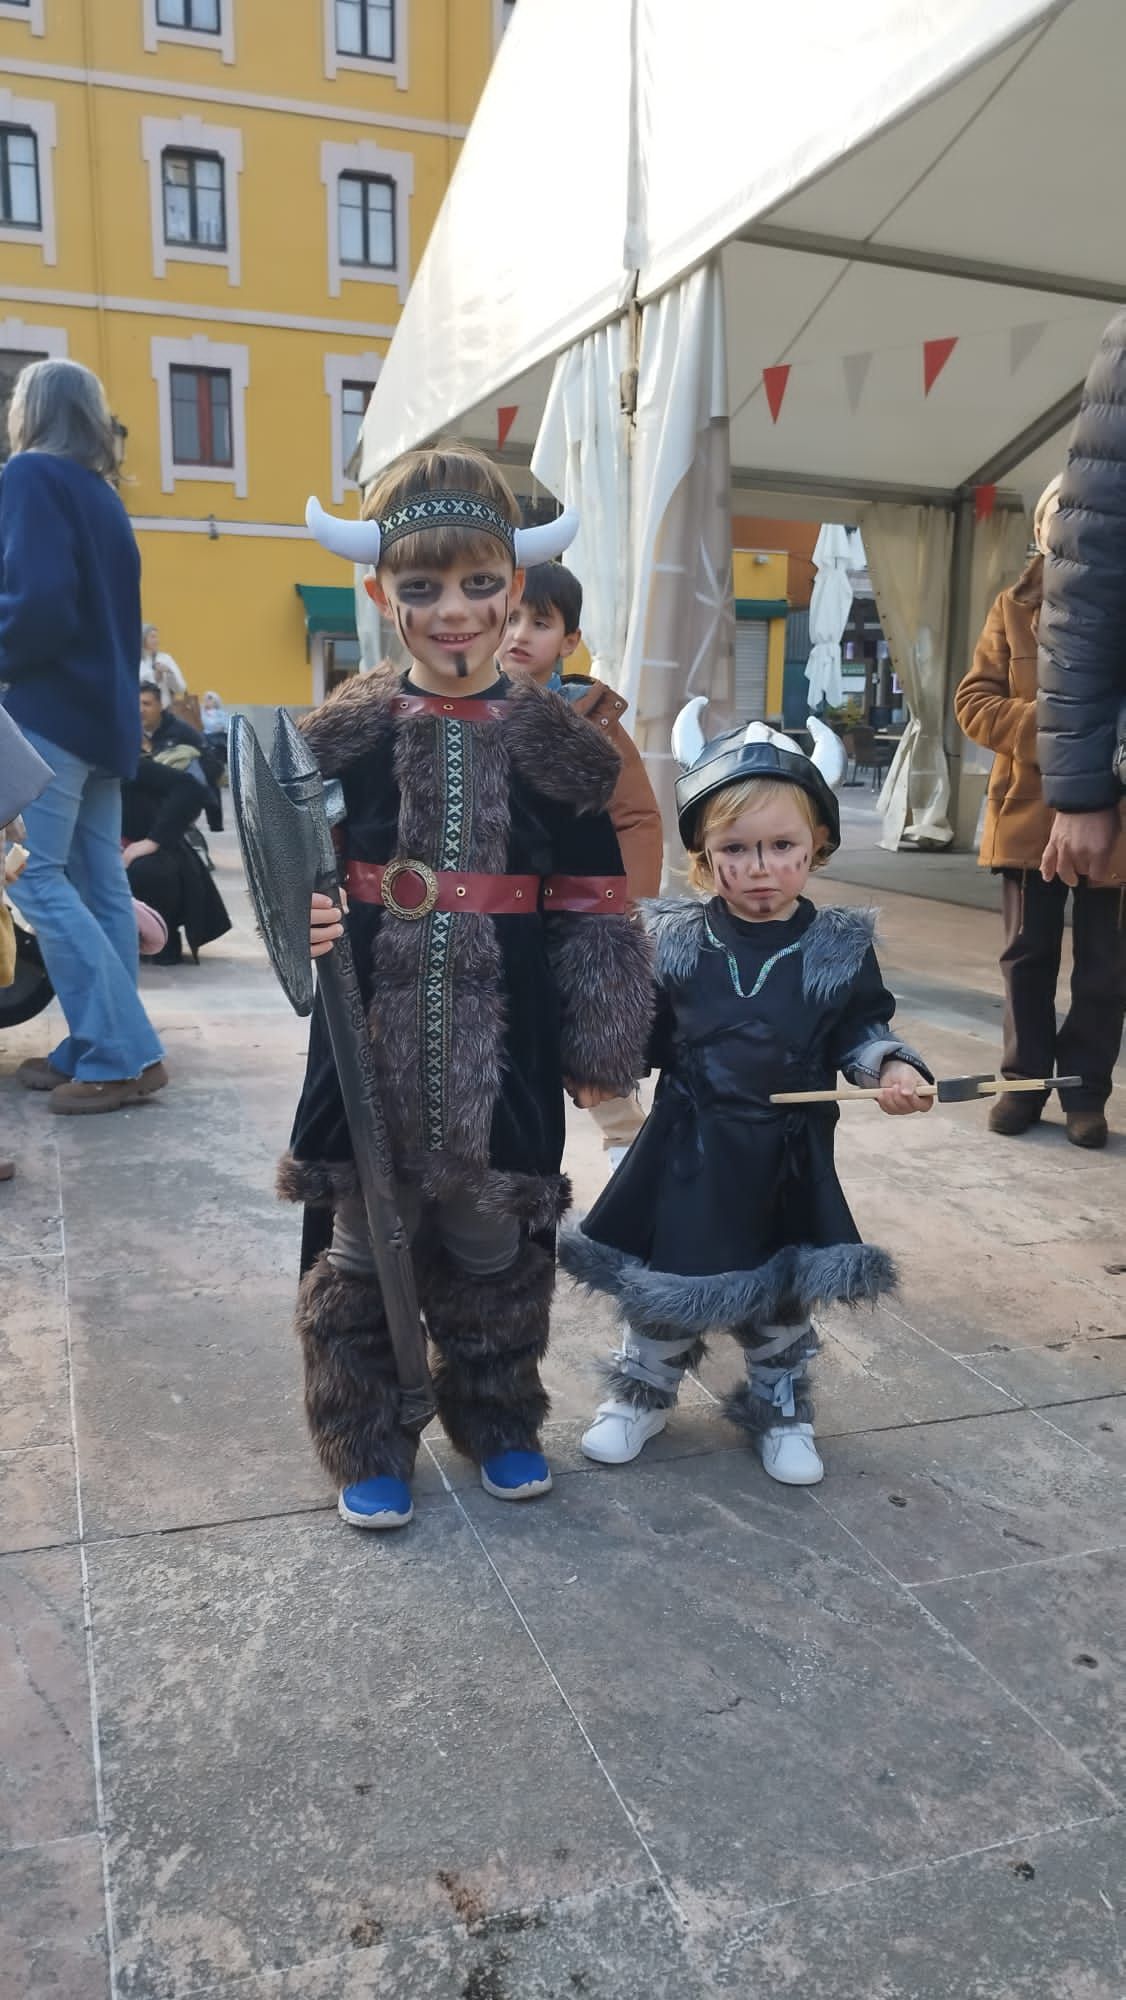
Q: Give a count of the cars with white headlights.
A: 0